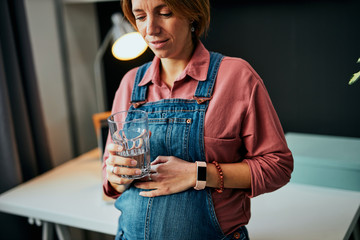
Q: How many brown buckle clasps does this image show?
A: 2